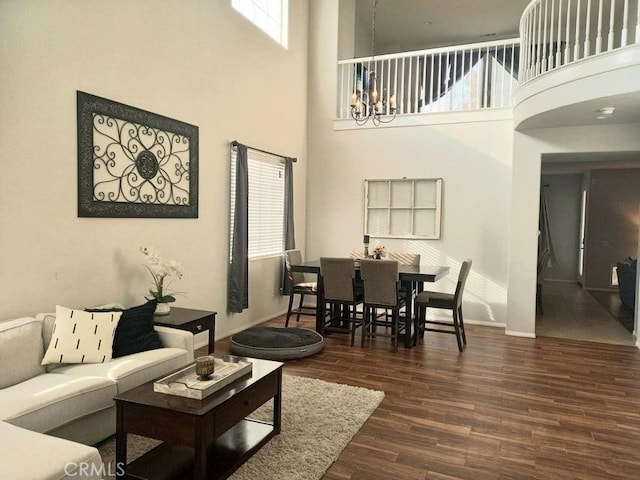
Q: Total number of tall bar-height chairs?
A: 6